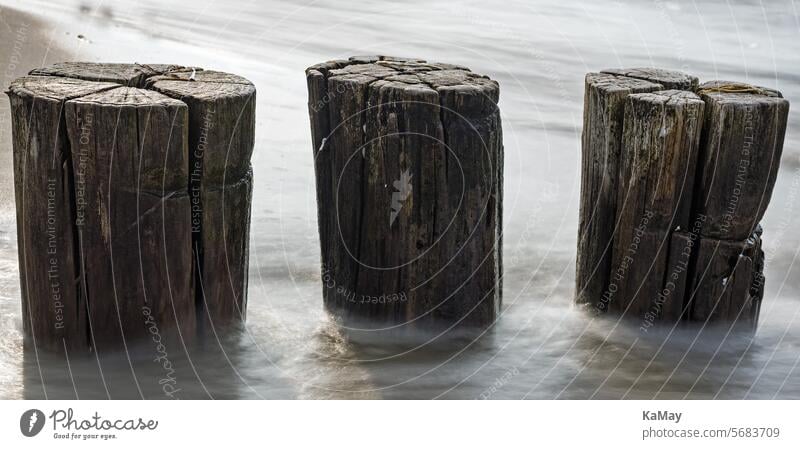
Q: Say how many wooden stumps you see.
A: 3